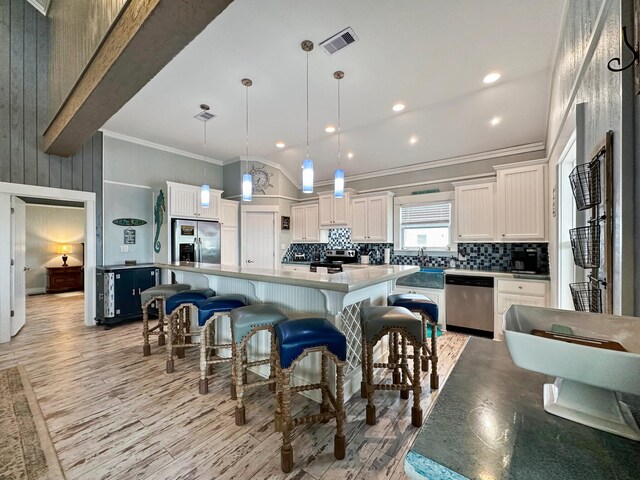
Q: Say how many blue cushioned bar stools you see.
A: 4